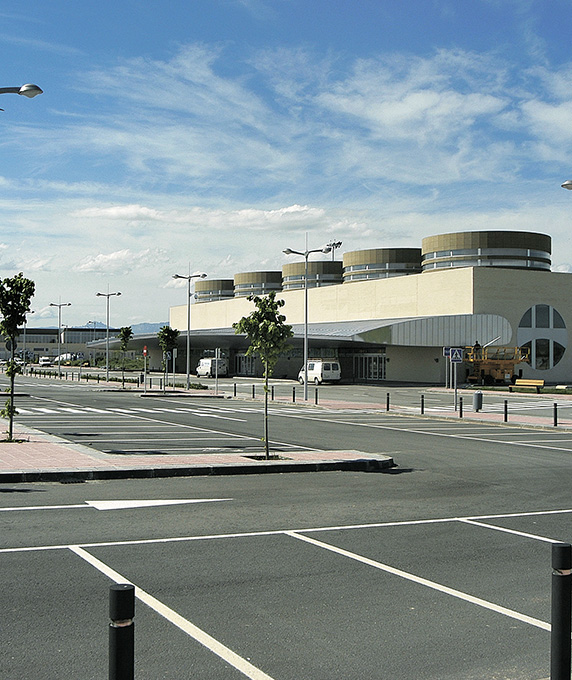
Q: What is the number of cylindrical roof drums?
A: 5